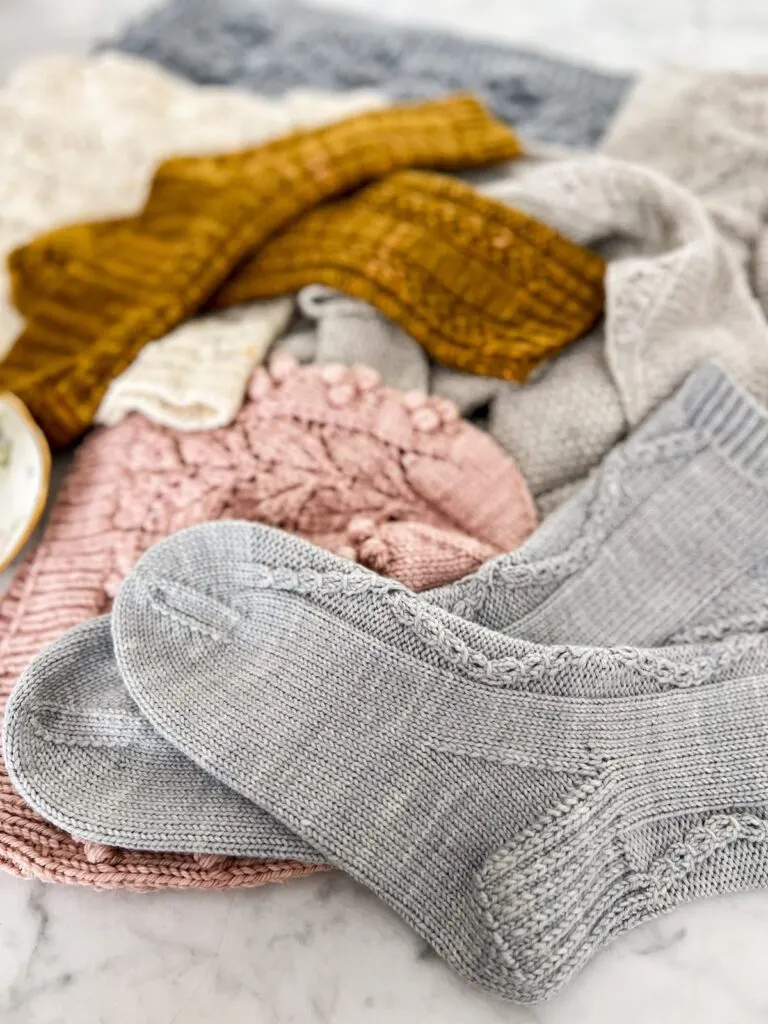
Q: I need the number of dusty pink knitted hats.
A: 1